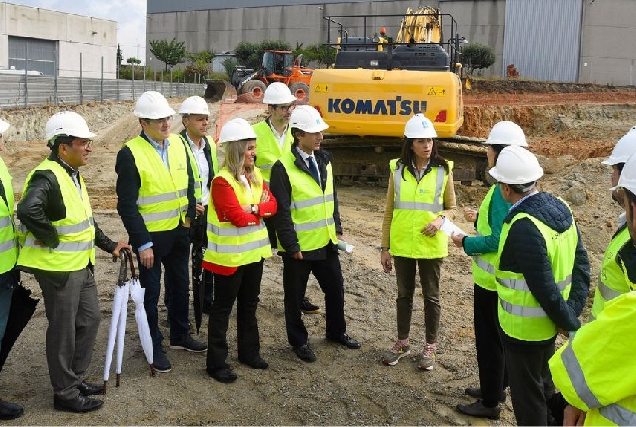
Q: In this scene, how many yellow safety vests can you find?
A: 12